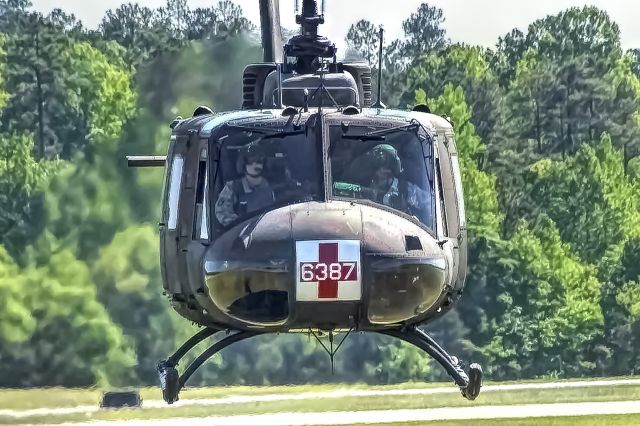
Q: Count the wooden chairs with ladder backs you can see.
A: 0